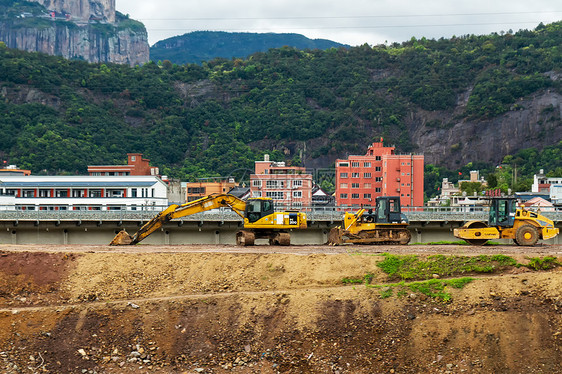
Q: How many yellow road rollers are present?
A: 1